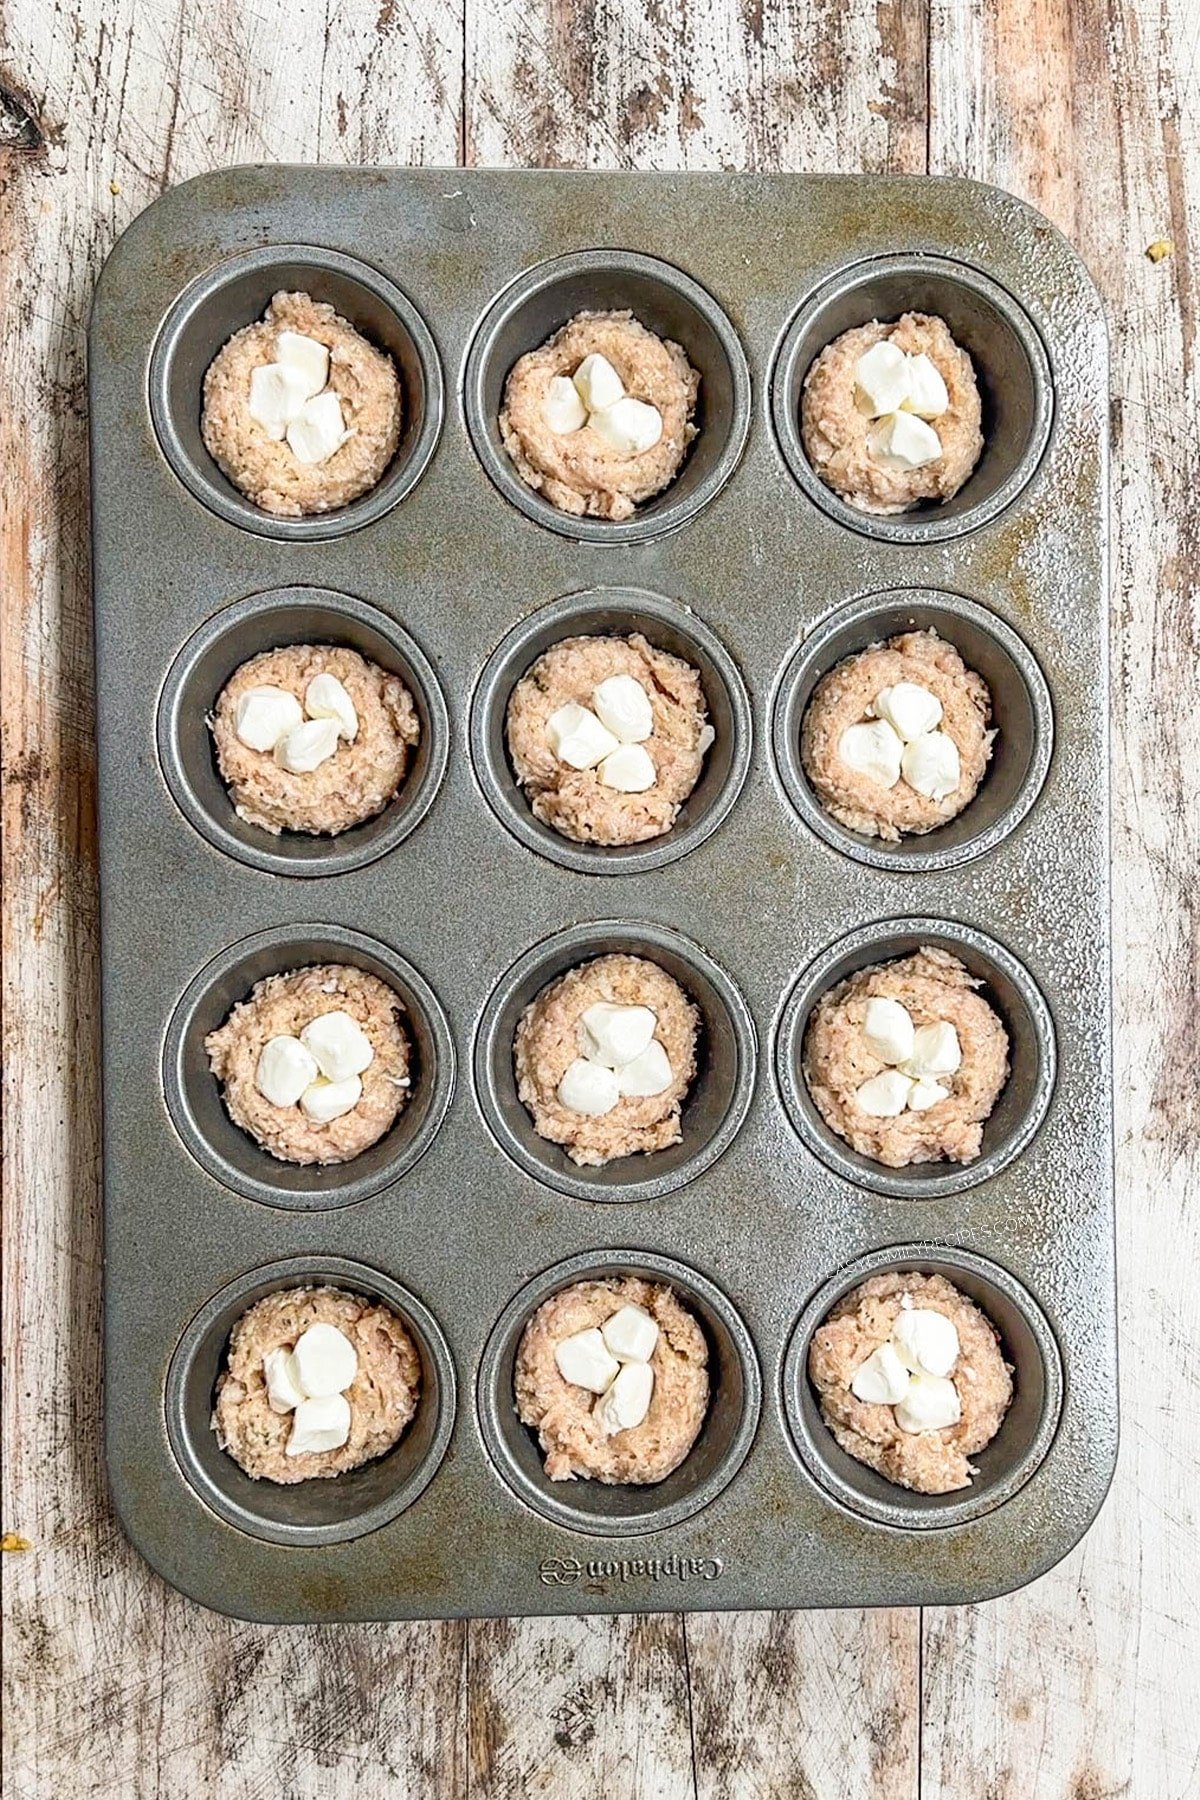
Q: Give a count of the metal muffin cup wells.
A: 12